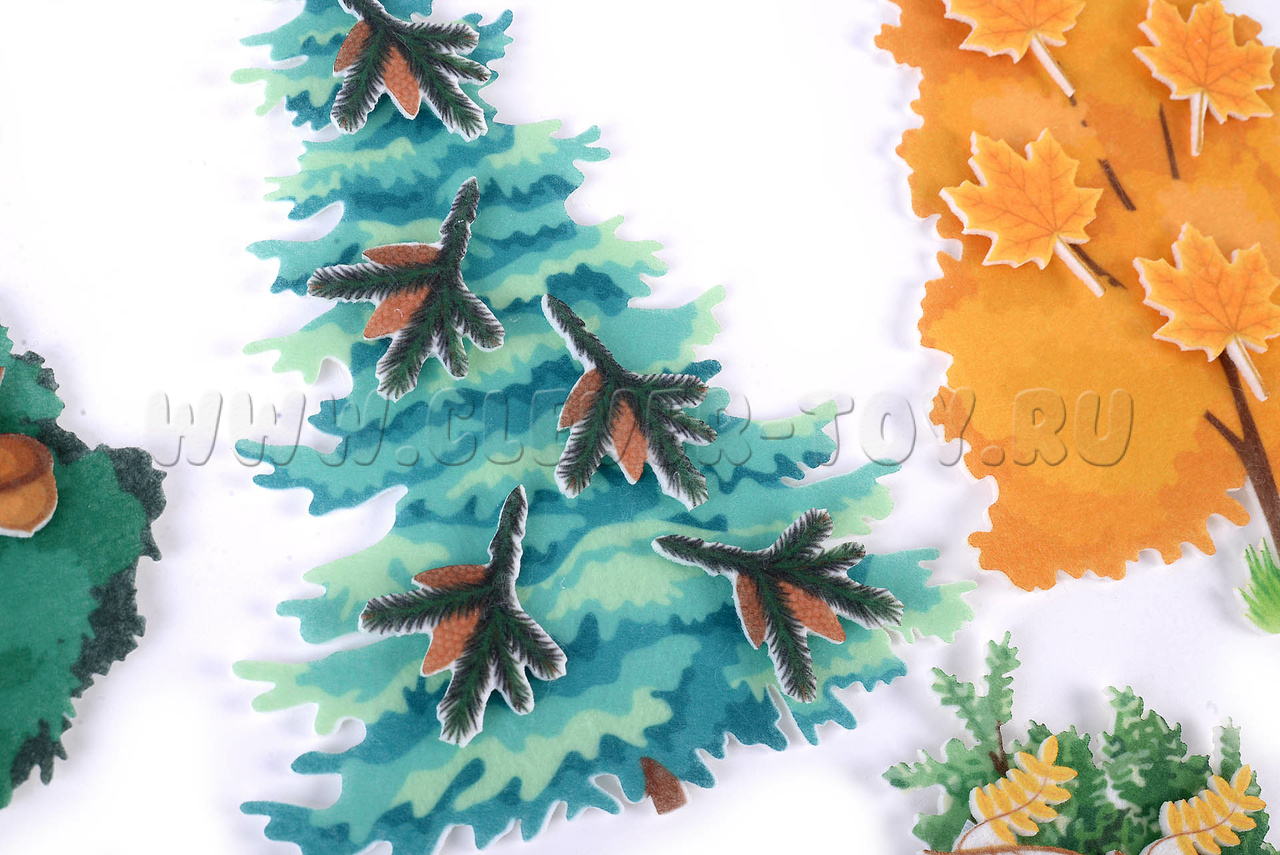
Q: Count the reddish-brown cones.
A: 10